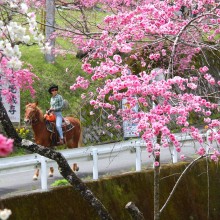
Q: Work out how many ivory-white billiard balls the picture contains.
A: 0